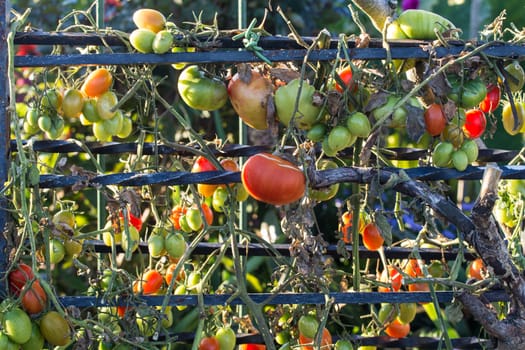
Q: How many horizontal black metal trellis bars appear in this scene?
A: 7